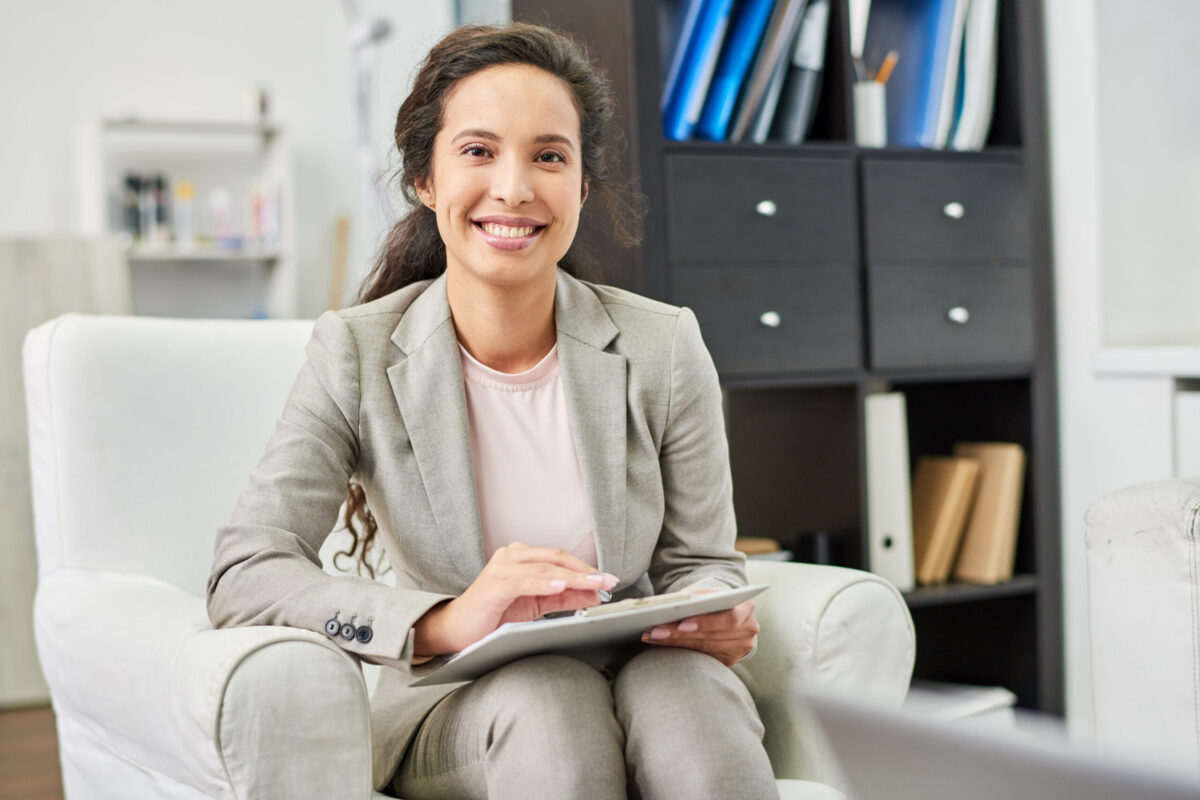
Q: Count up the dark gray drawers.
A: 4